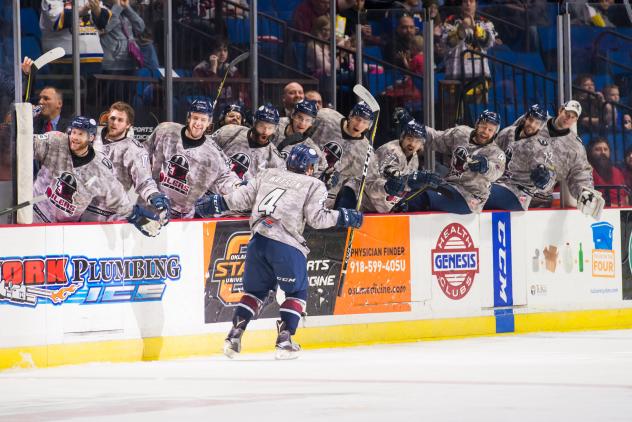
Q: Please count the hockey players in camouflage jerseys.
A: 12